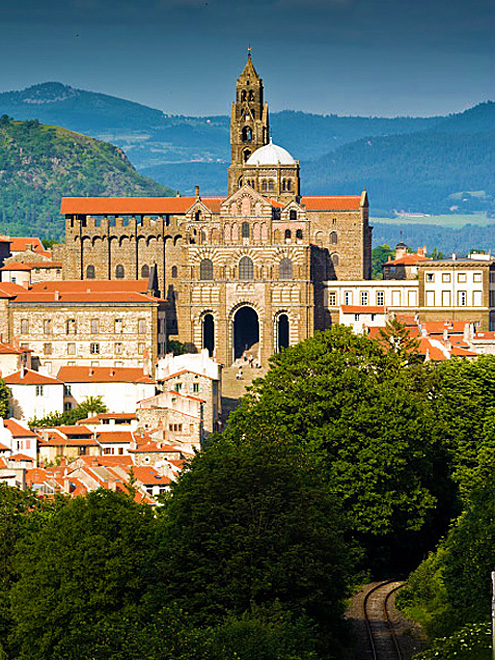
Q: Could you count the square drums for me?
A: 0